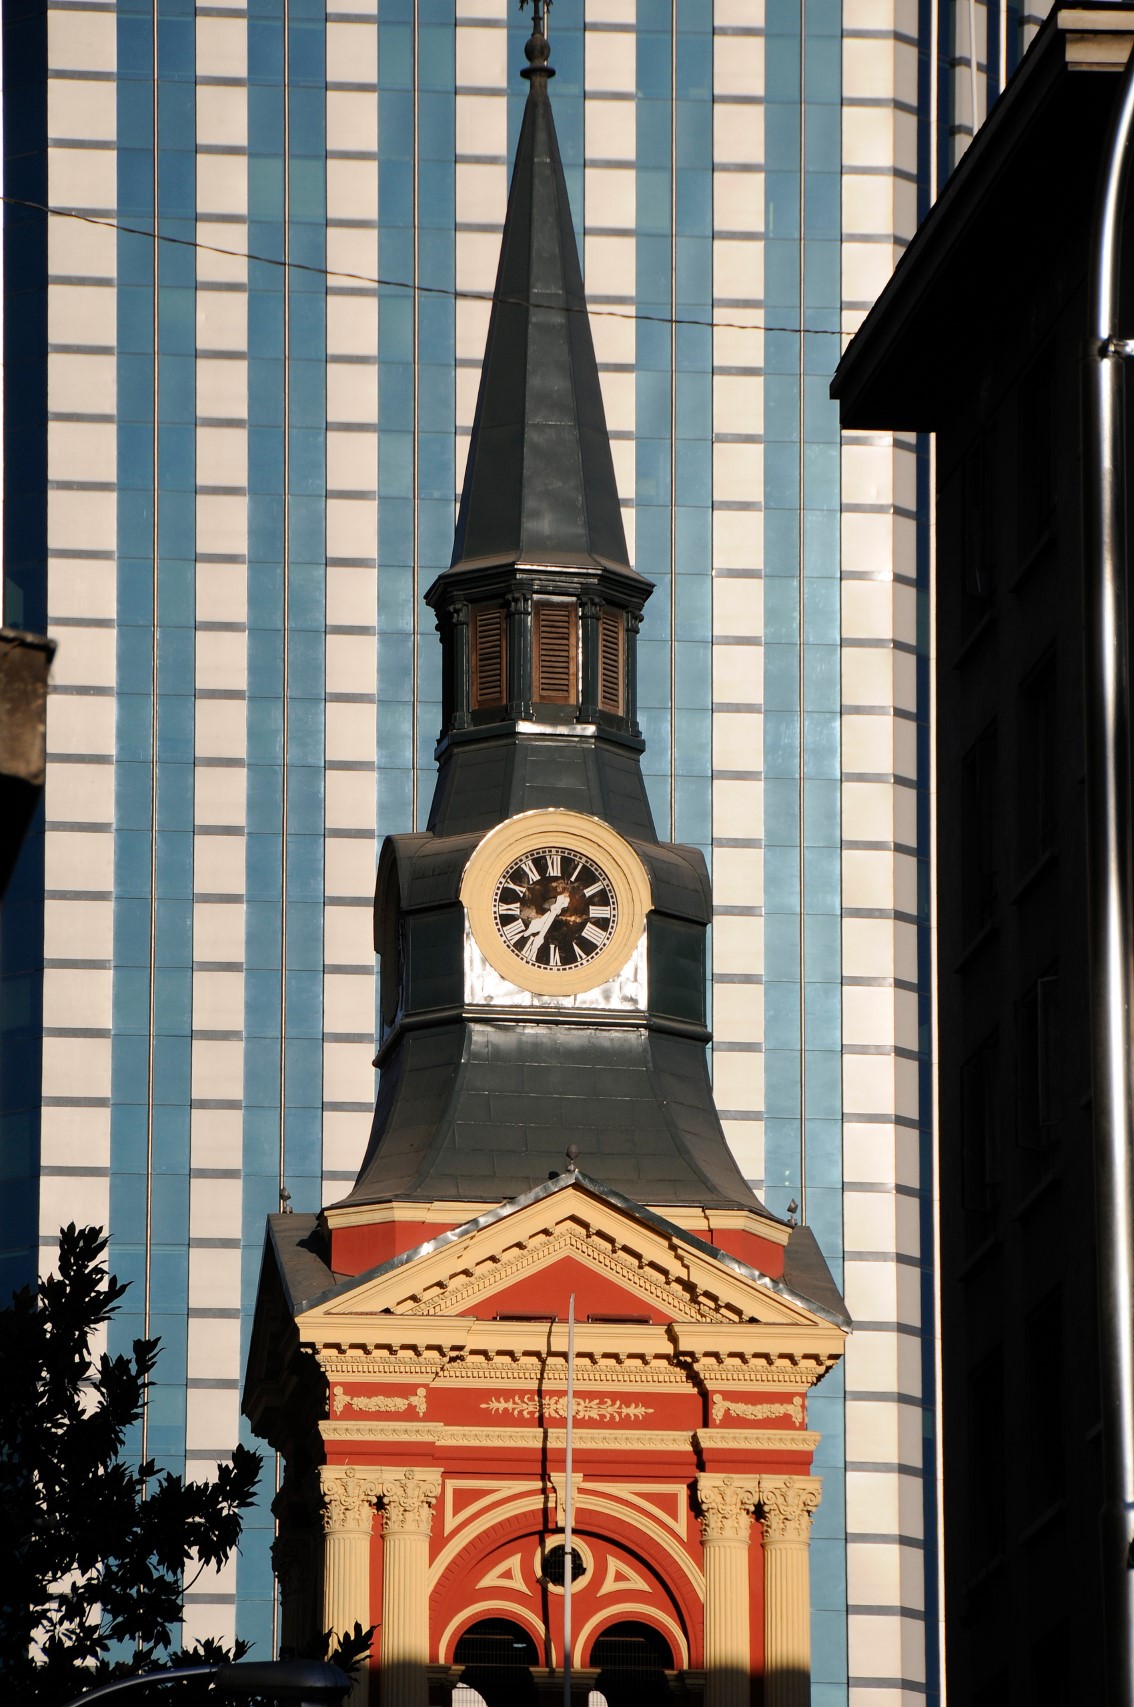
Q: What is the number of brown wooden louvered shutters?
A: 3